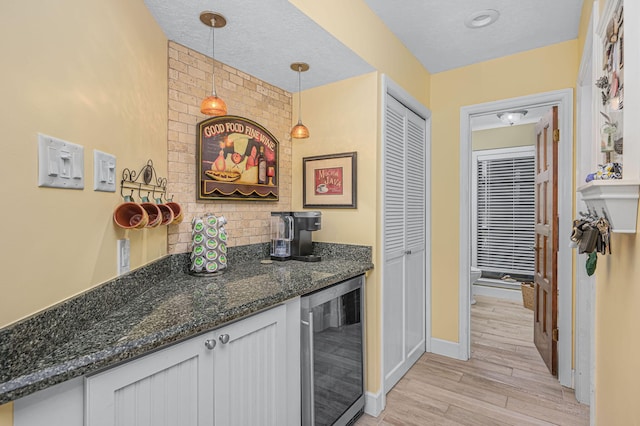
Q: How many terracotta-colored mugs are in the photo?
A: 4